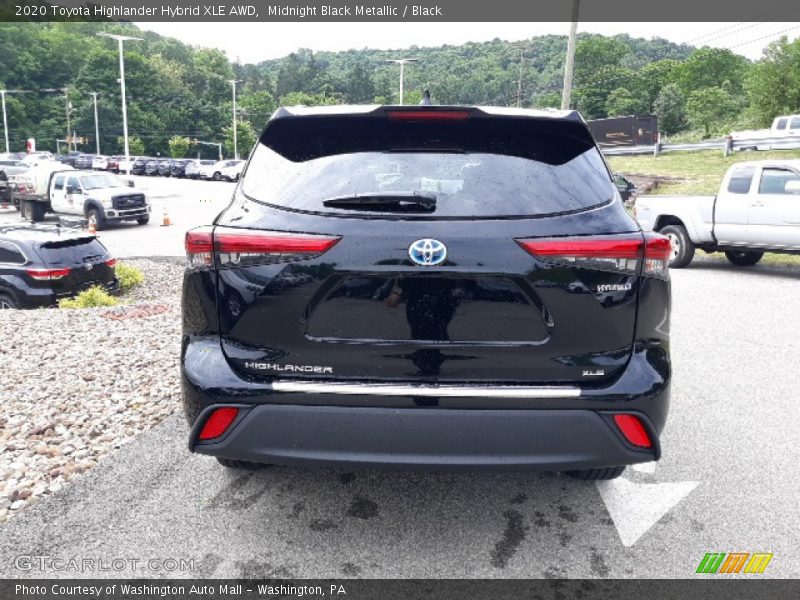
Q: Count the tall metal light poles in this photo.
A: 5